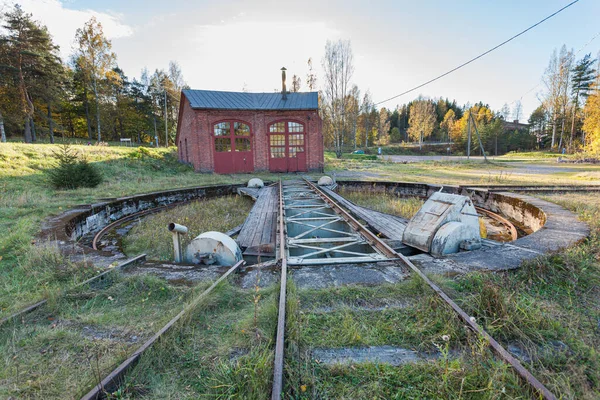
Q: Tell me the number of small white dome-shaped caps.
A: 2